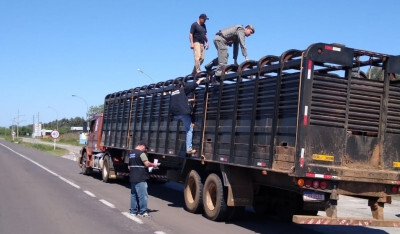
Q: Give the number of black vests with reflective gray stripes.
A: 1